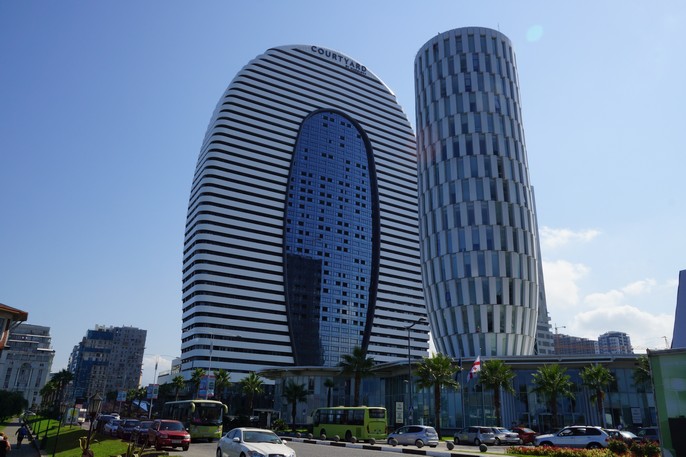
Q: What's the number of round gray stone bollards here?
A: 10